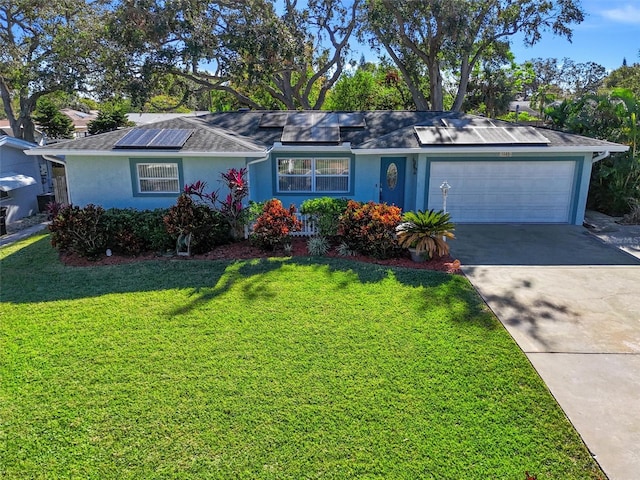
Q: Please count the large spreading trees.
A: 3